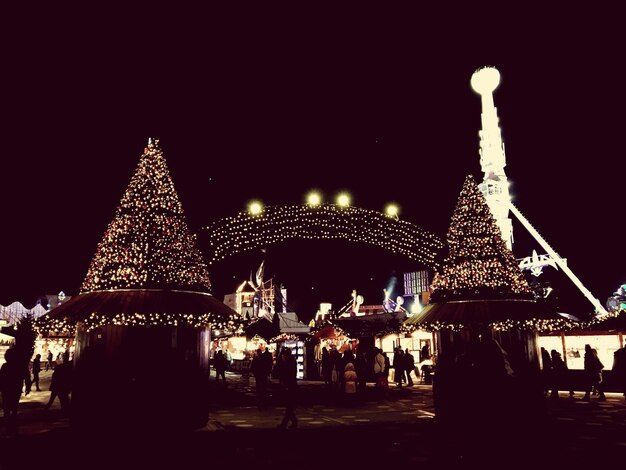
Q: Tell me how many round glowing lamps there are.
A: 4